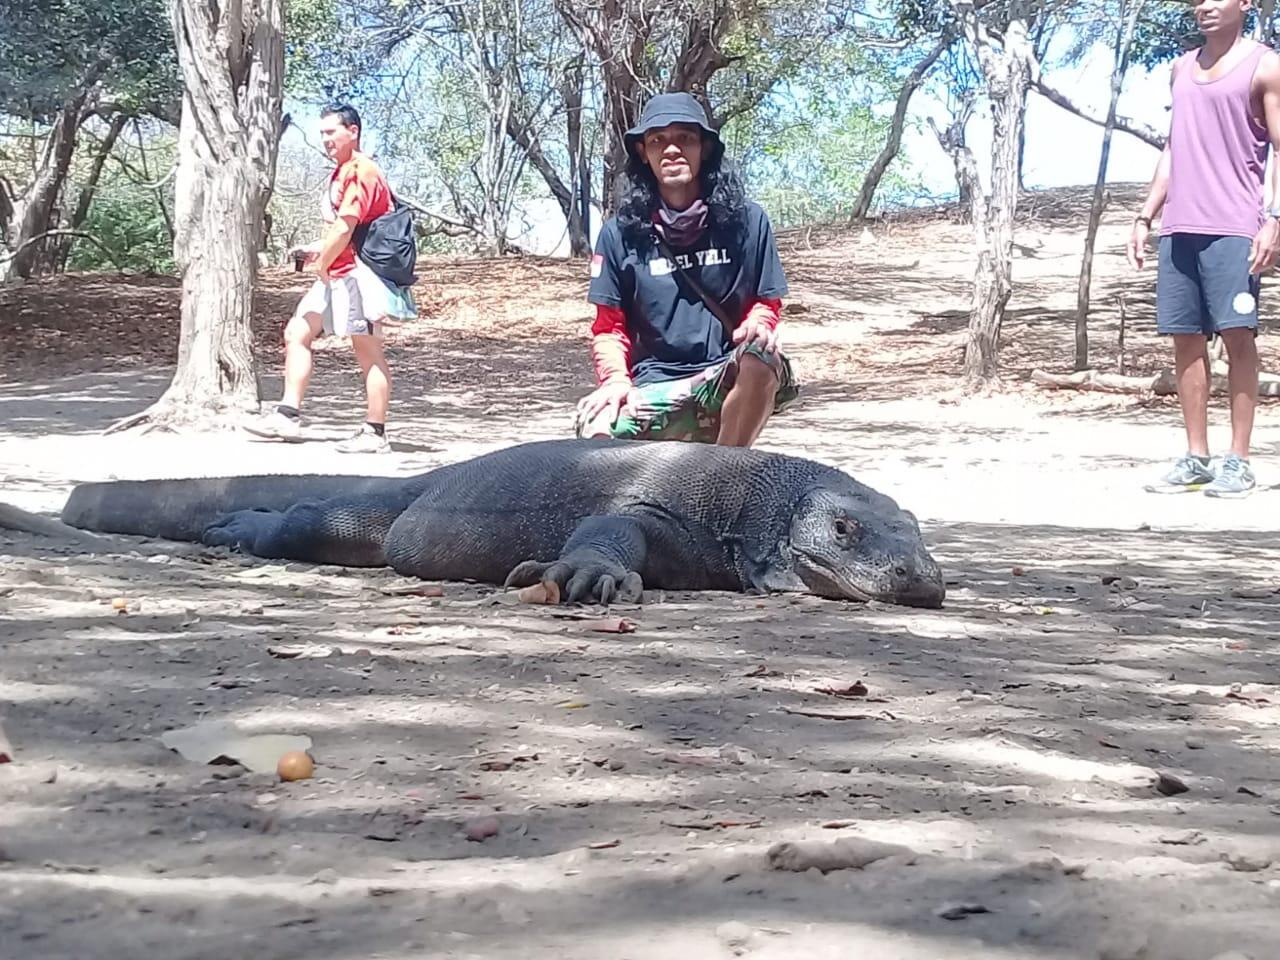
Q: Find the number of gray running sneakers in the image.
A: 2